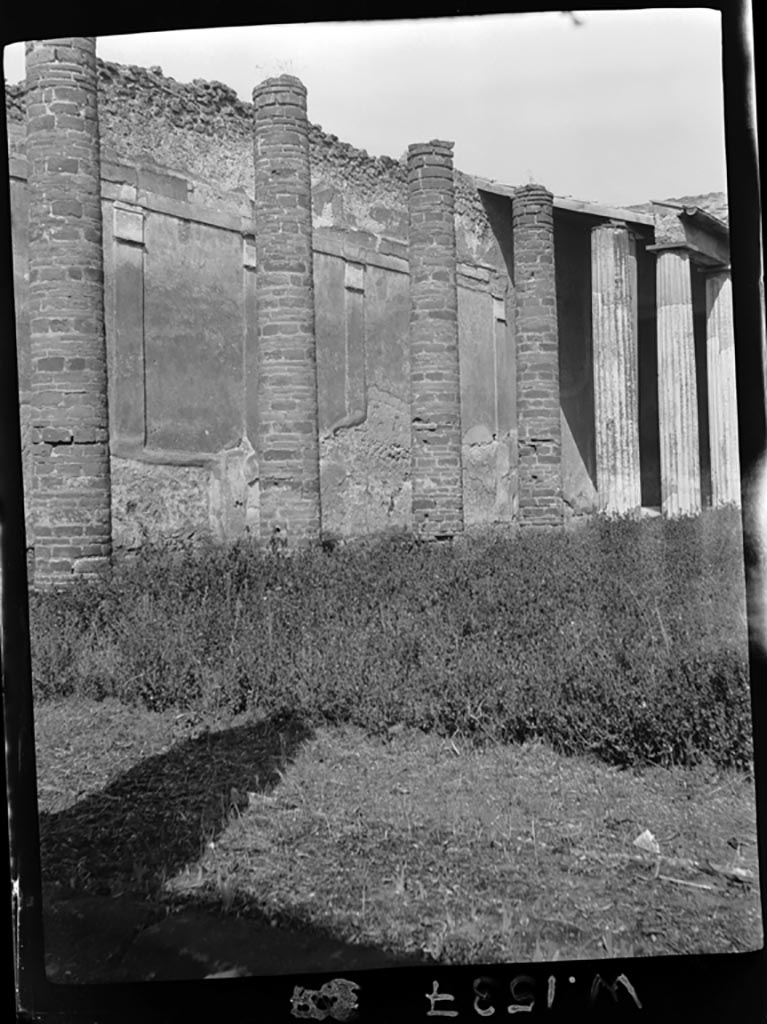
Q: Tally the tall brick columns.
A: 4